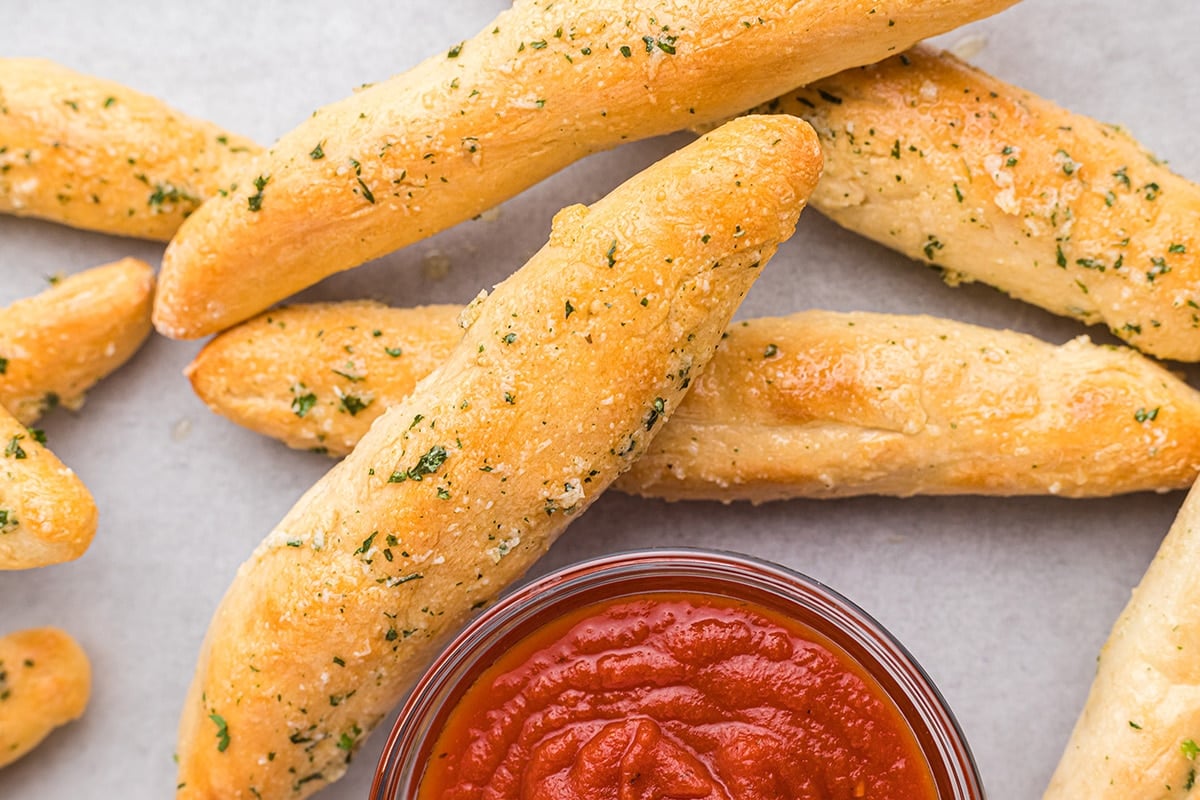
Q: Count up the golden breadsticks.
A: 9